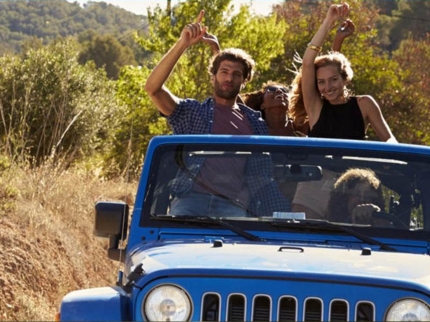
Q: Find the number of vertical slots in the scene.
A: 7